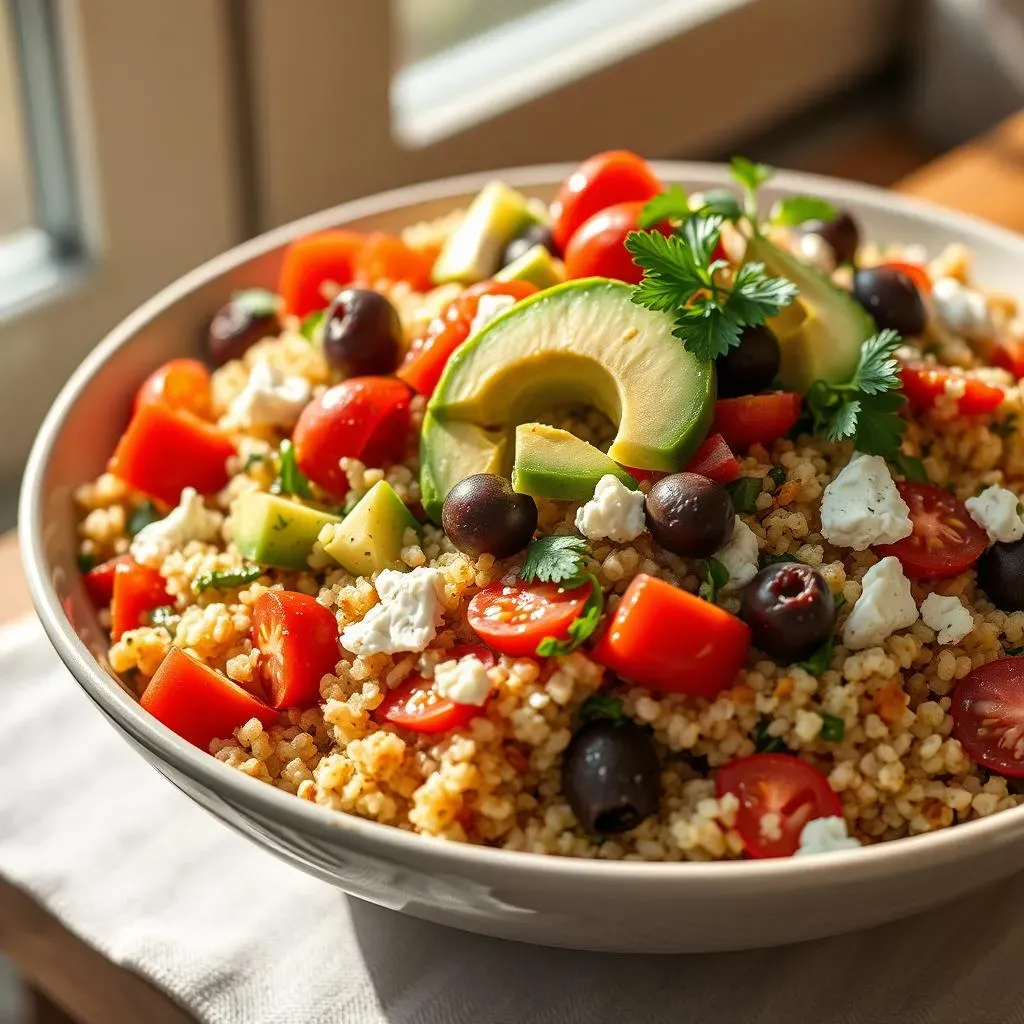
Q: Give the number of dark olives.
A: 11